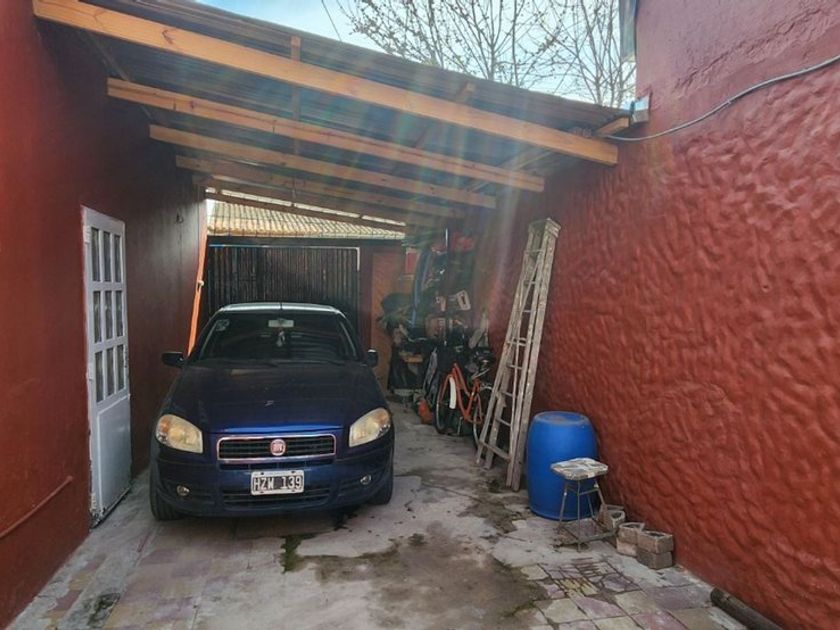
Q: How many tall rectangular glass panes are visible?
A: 9